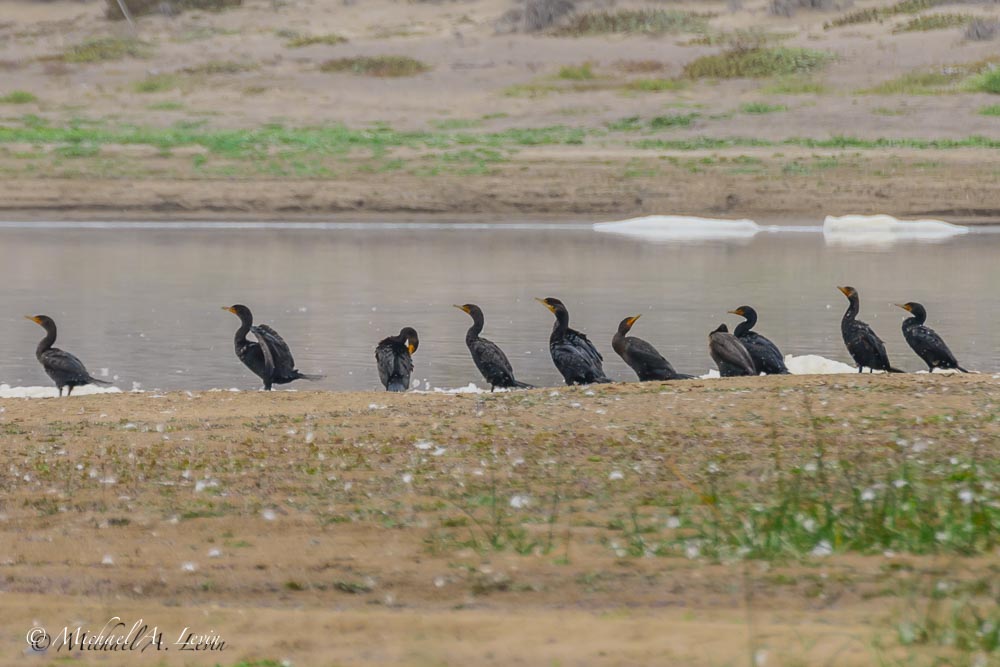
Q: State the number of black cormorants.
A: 10